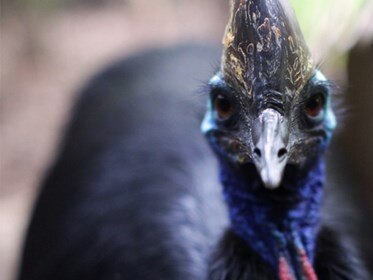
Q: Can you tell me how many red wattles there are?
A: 2